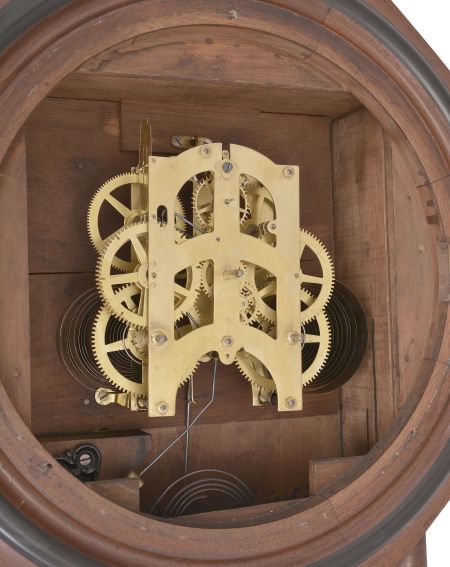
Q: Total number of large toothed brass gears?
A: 5